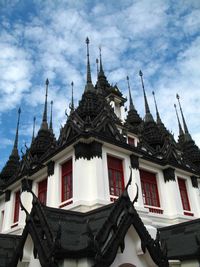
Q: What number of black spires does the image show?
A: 13